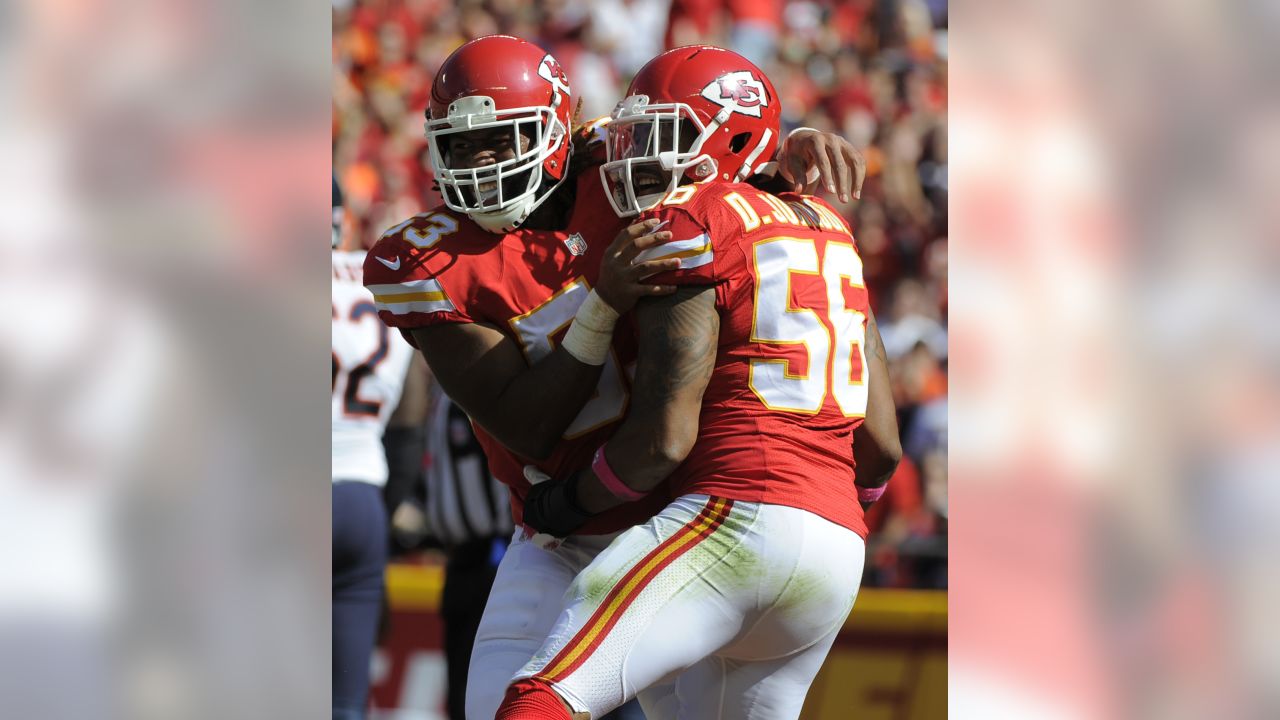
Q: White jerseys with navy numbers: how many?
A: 1